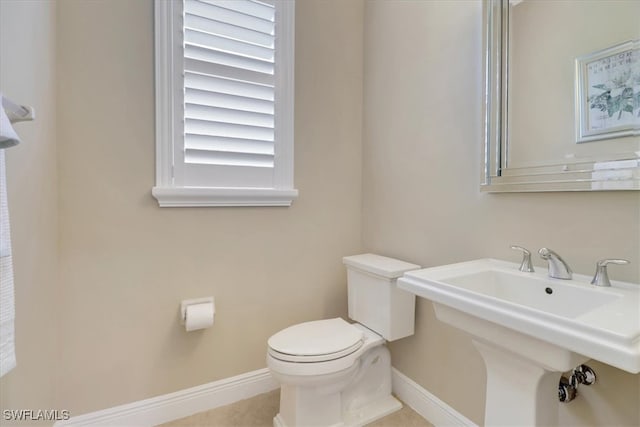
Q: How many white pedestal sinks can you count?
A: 1